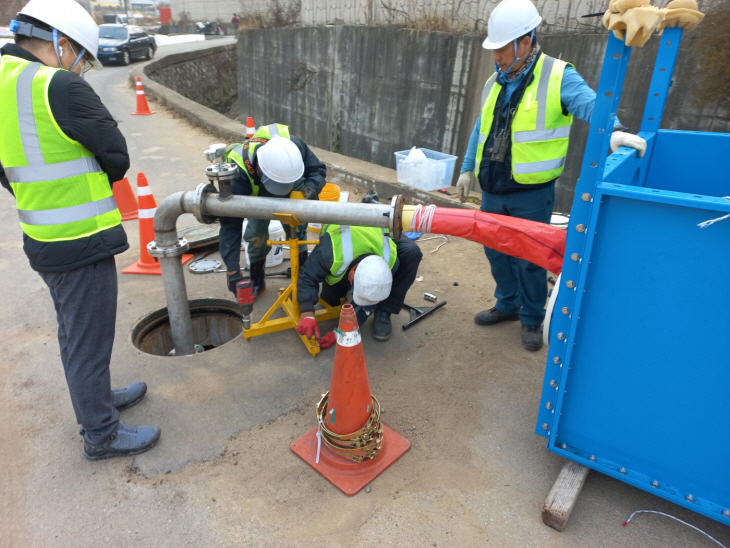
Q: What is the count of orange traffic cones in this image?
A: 5